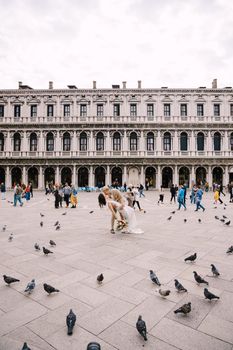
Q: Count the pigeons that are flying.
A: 0